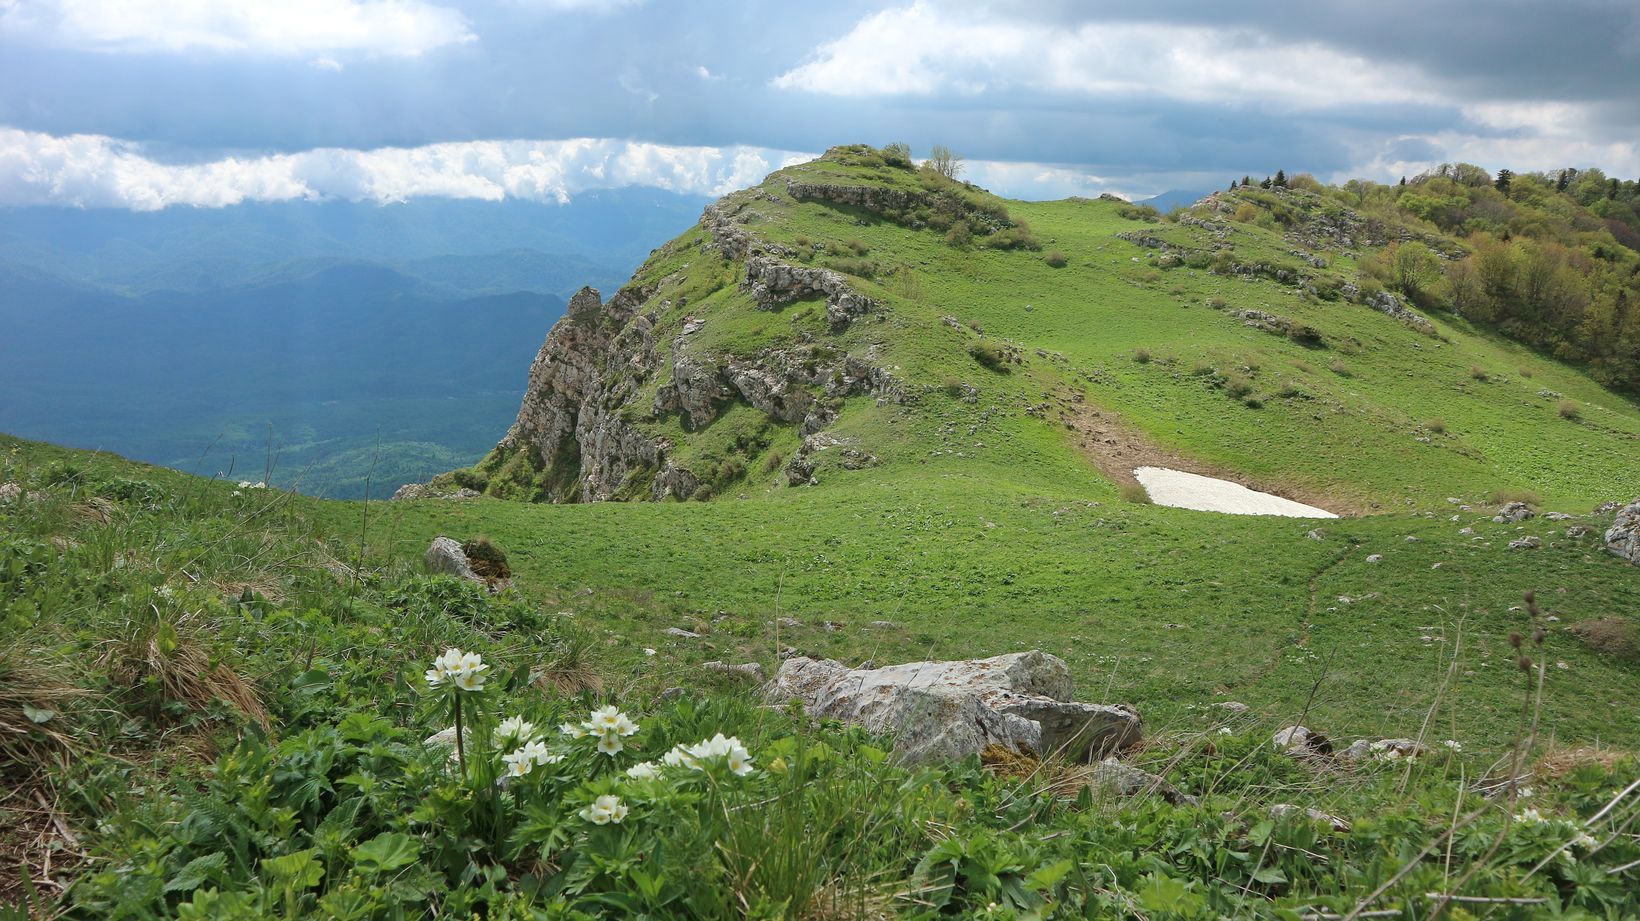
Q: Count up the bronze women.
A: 0